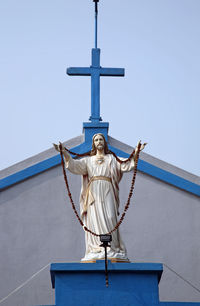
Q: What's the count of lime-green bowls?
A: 0